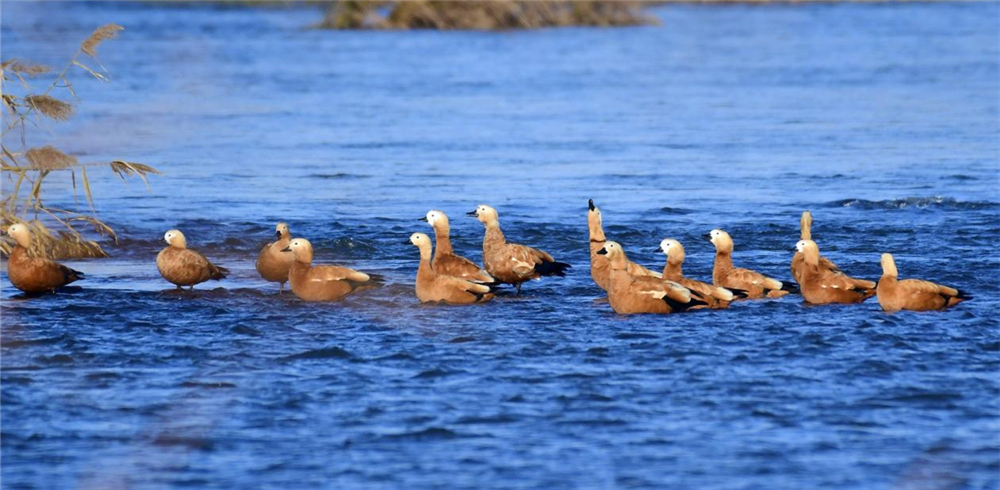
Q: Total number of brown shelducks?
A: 14